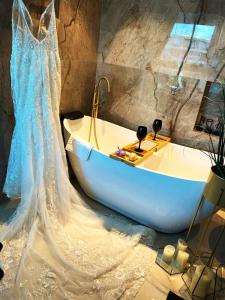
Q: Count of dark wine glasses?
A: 2